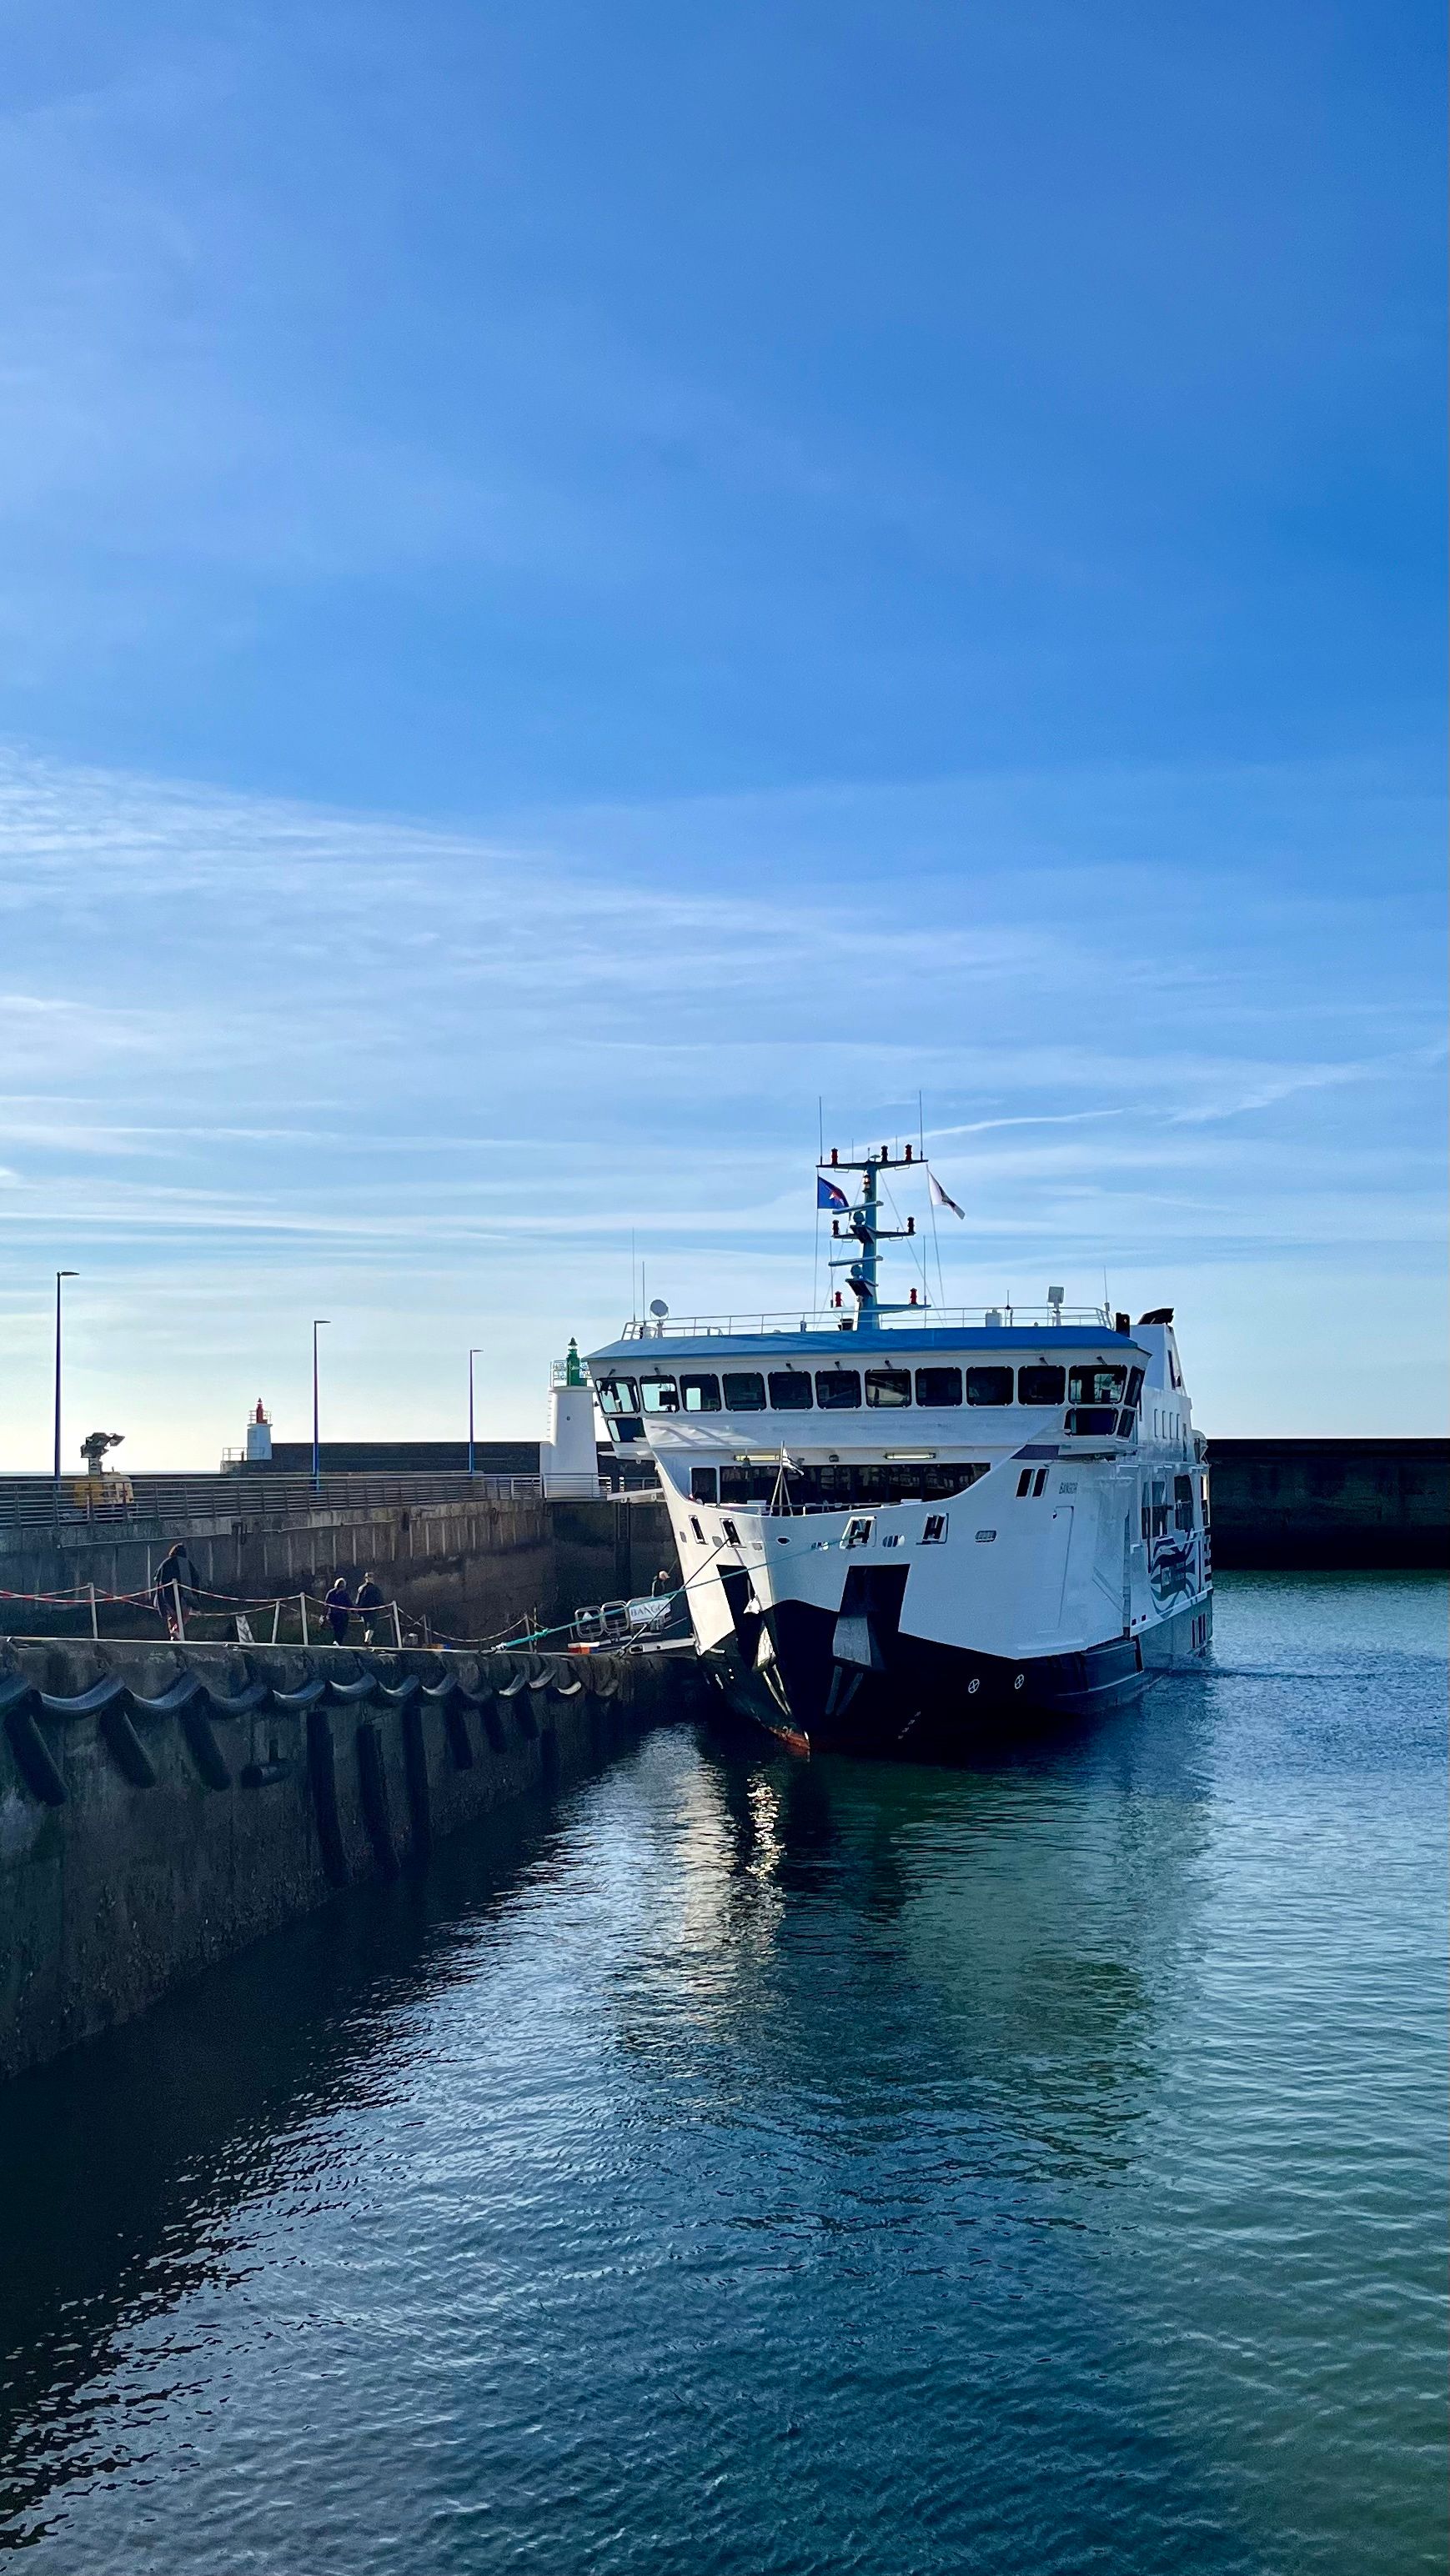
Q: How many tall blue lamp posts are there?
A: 3